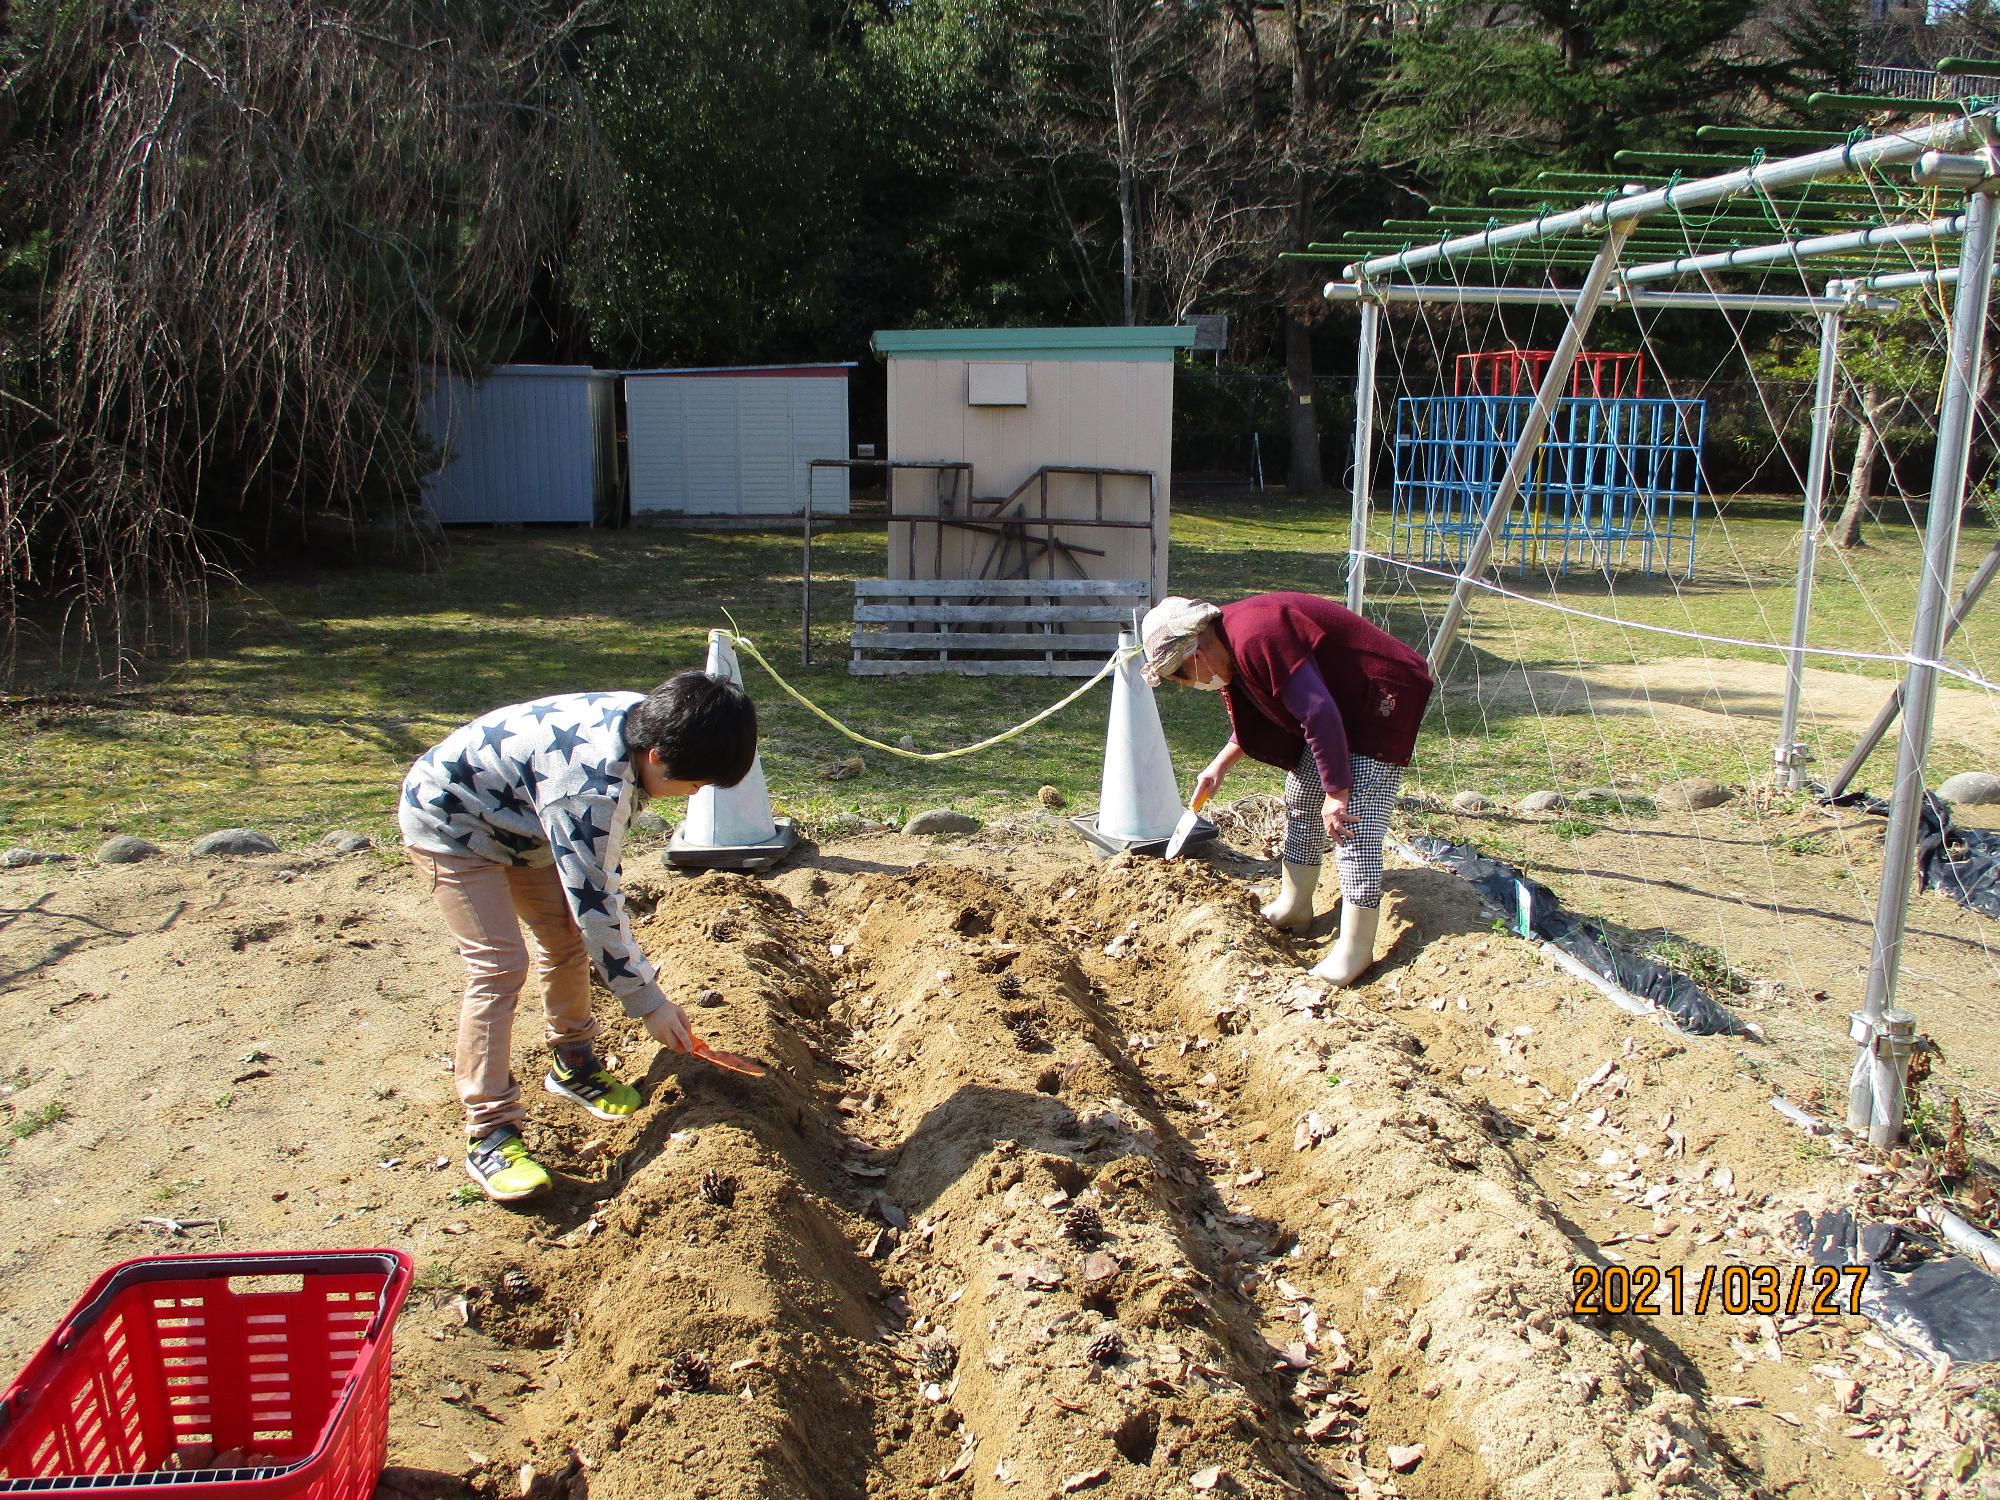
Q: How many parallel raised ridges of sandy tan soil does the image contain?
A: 3